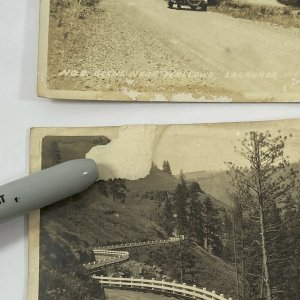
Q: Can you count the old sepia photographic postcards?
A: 2